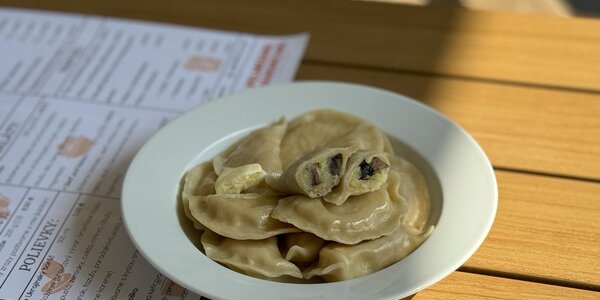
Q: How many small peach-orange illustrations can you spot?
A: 5